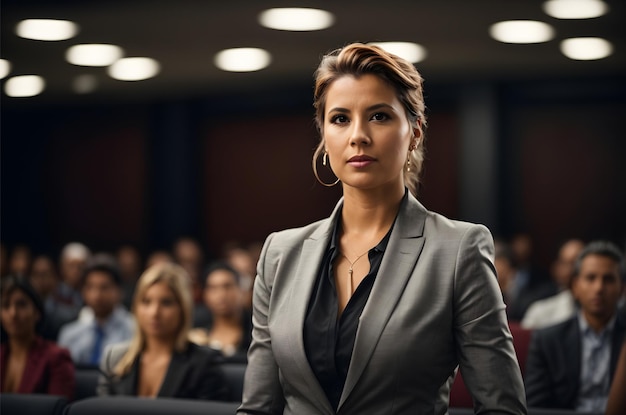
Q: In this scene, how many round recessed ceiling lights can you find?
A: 11